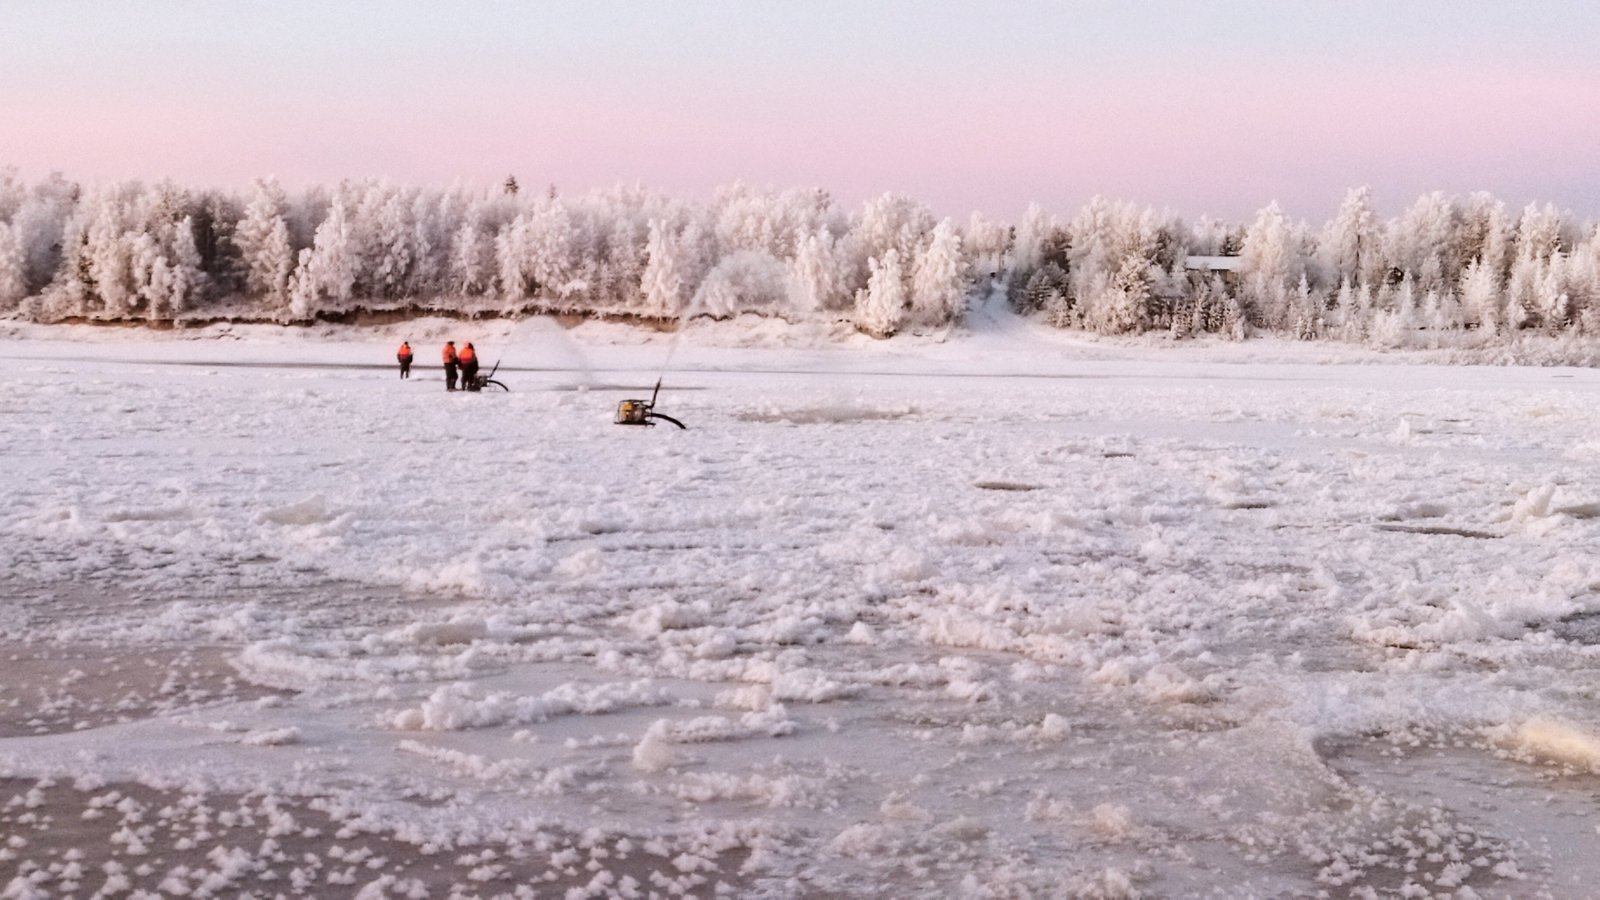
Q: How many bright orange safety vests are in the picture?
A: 3